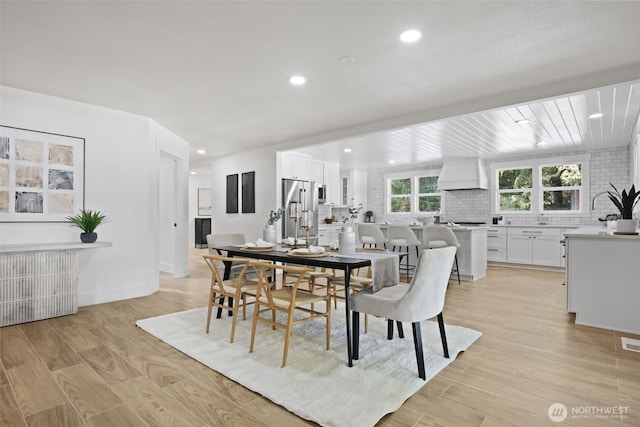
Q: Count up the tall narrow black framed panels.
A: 2